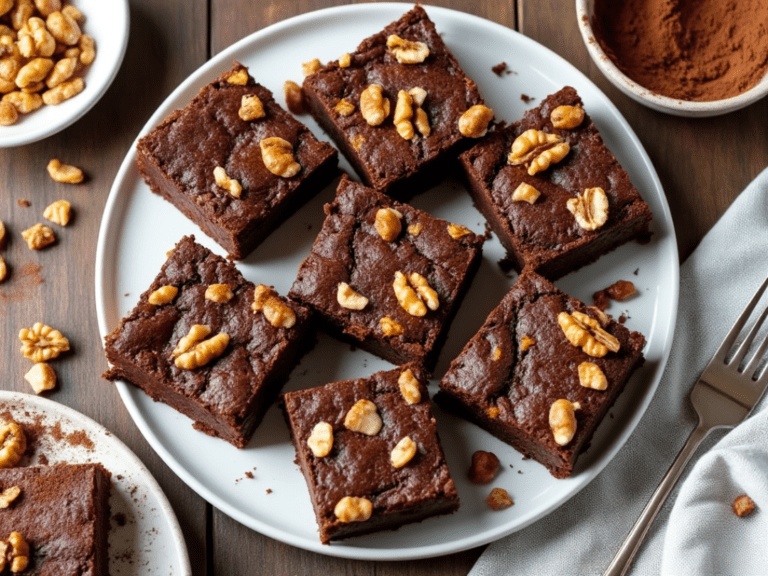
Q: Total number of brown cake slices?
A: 8